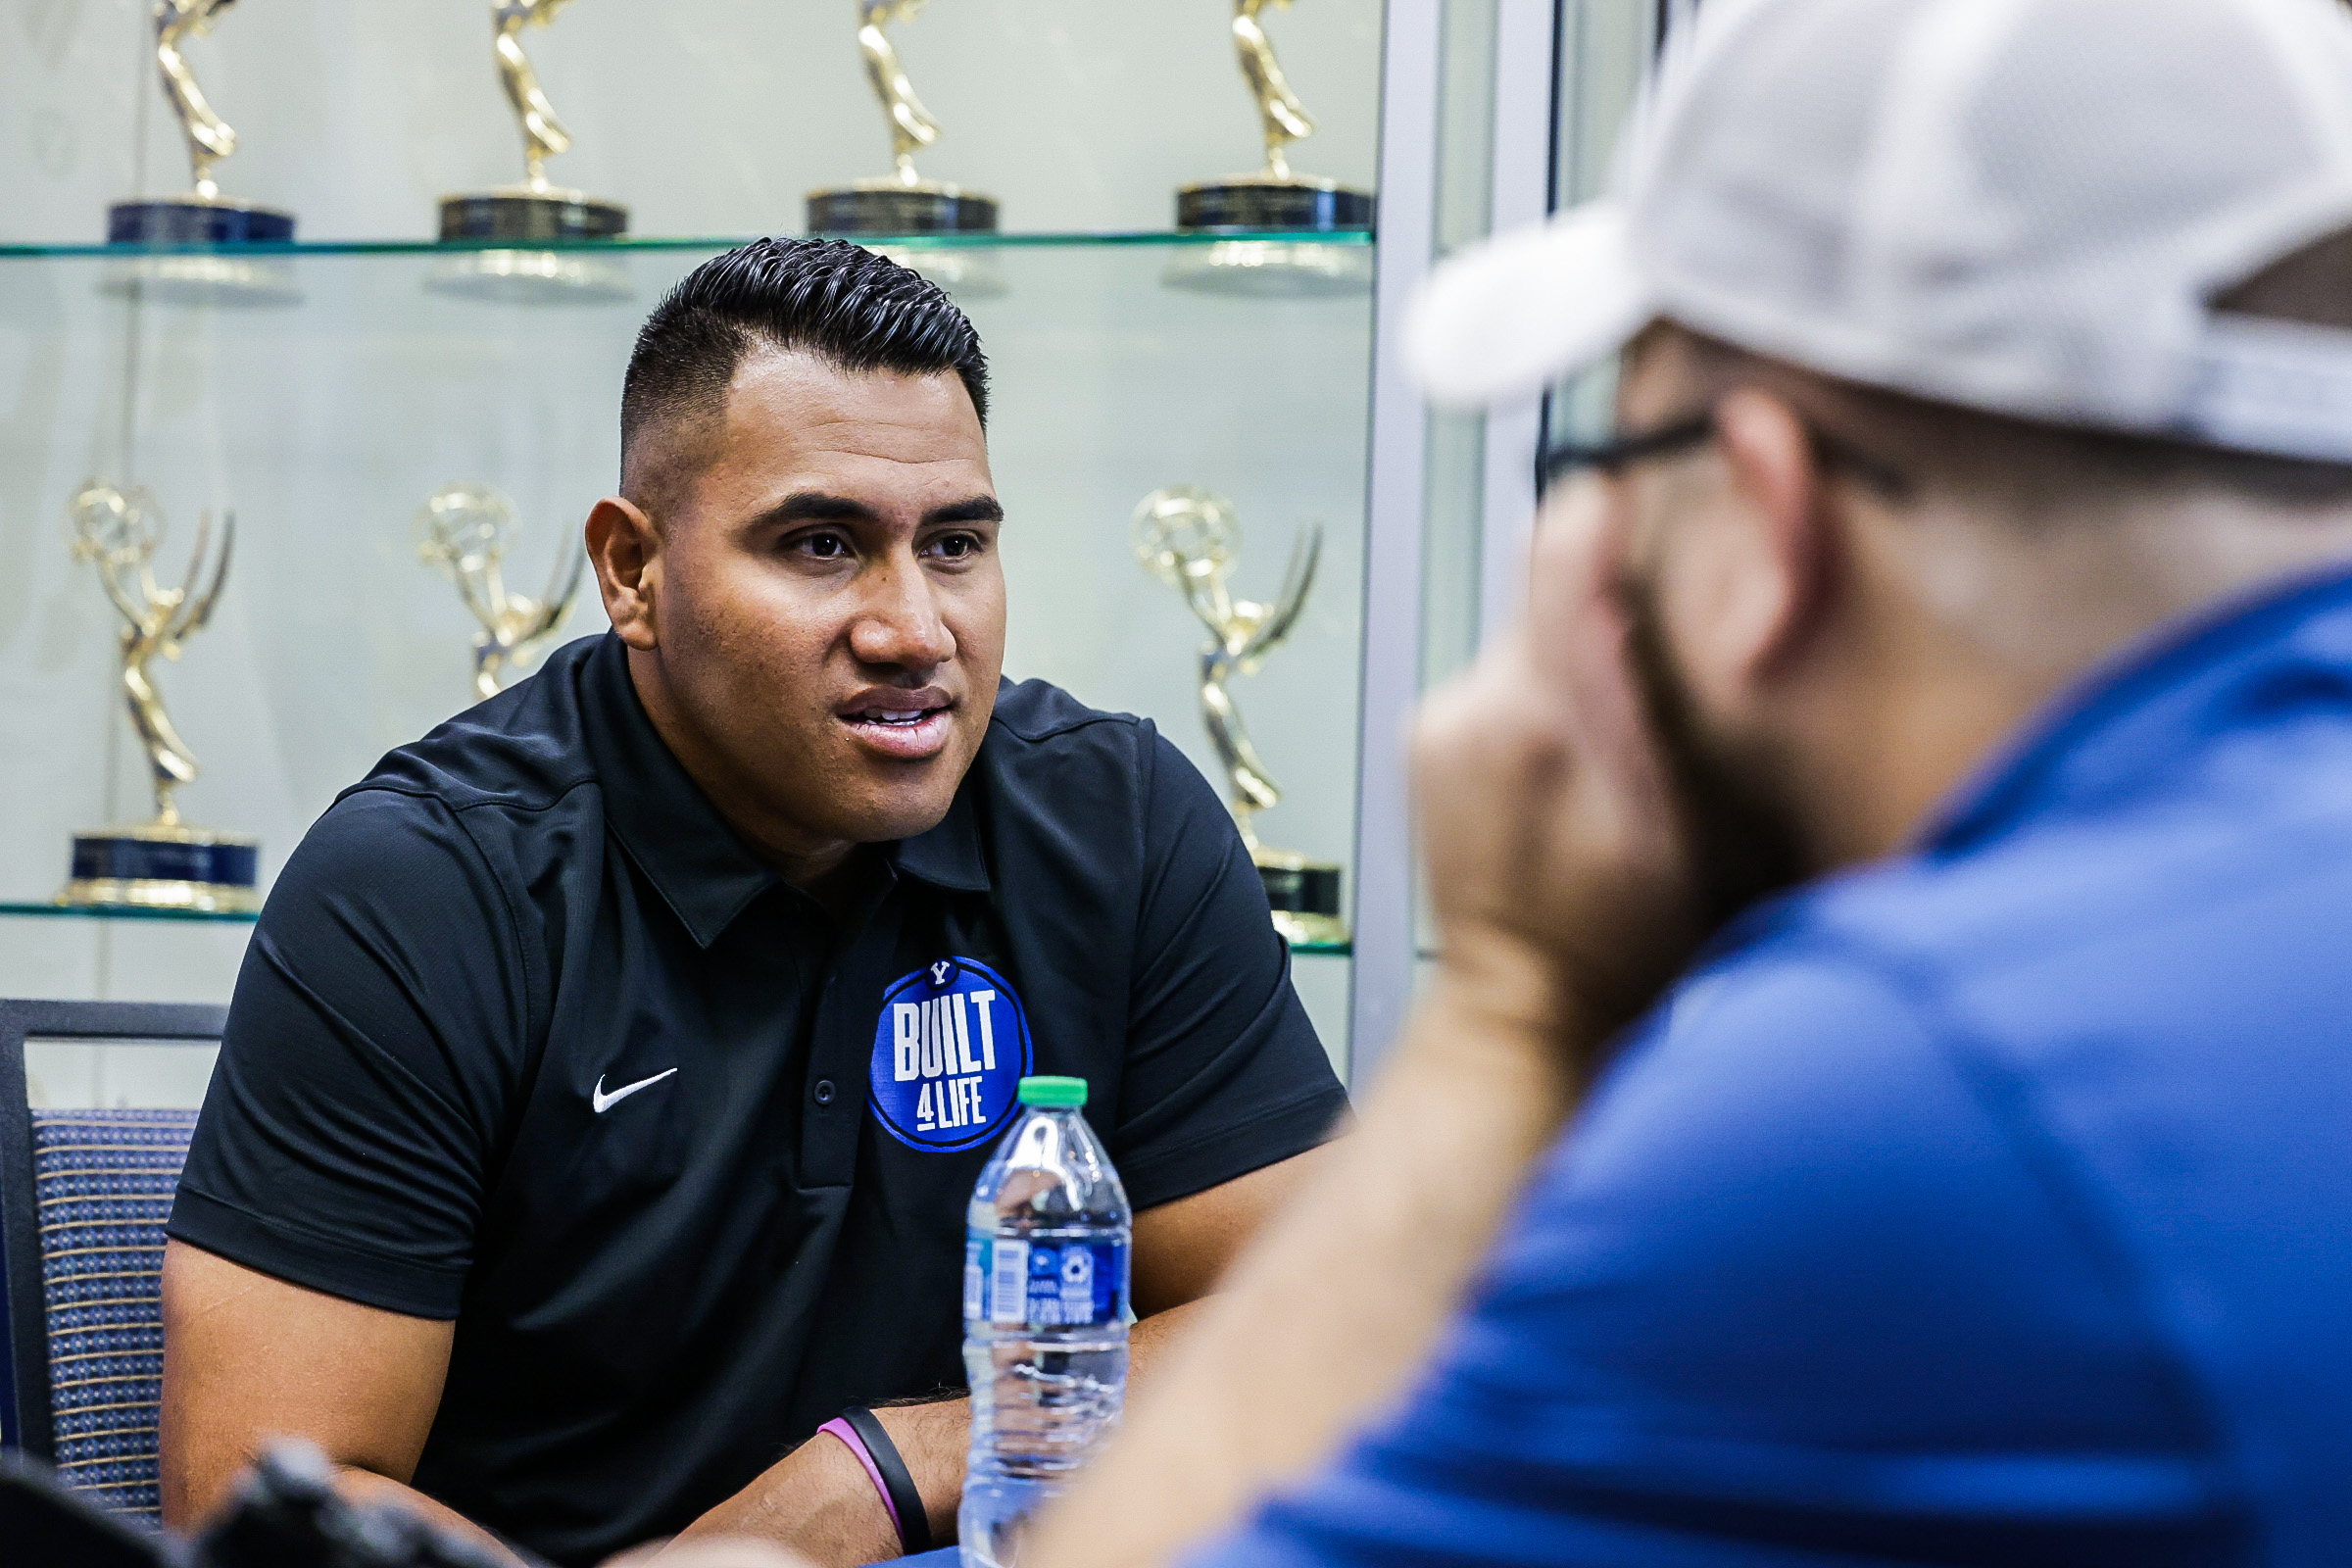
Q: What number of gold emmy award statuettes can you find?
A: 7